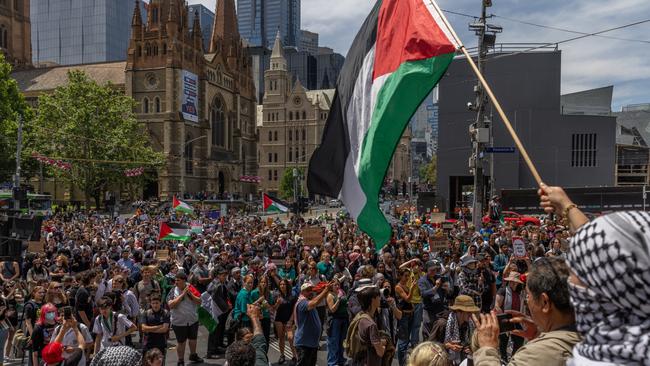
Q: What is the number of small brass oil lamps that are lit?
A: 0